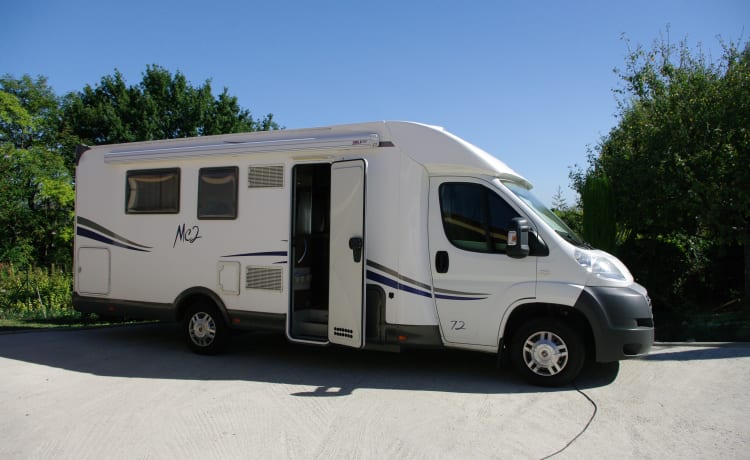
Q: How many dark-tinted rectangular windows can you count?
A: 2